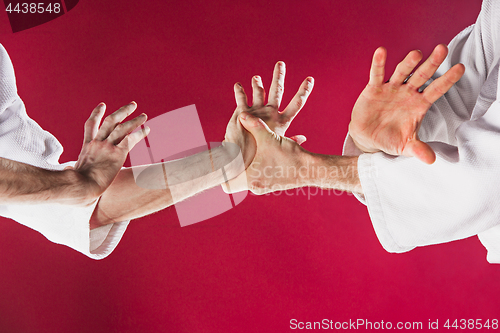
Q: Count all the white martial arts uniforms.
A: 2